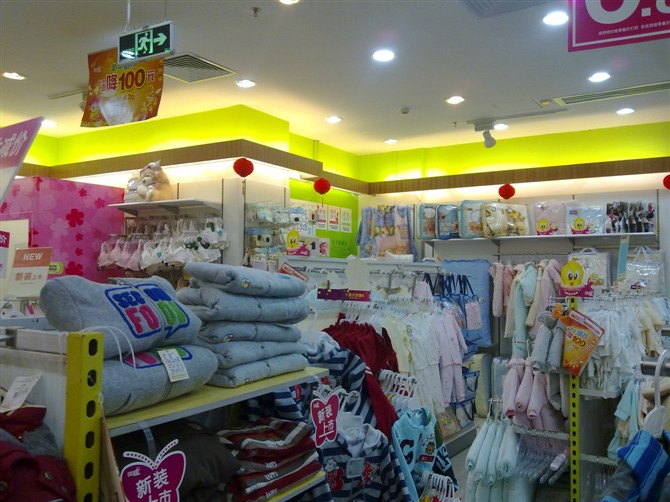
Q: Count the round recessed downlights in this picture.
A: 12